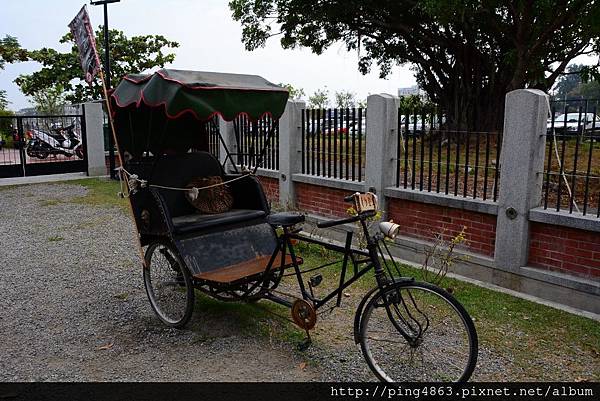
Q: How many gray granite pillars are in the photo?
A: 5